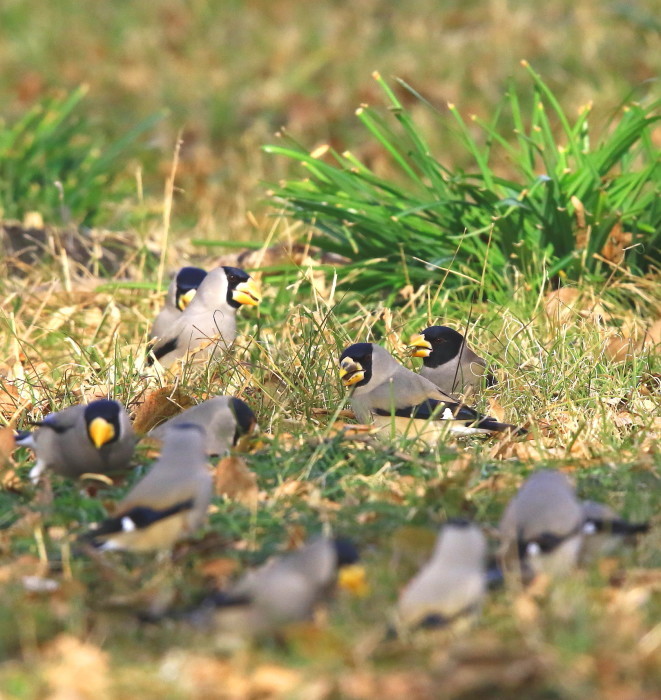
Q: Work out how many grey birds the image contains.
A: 11